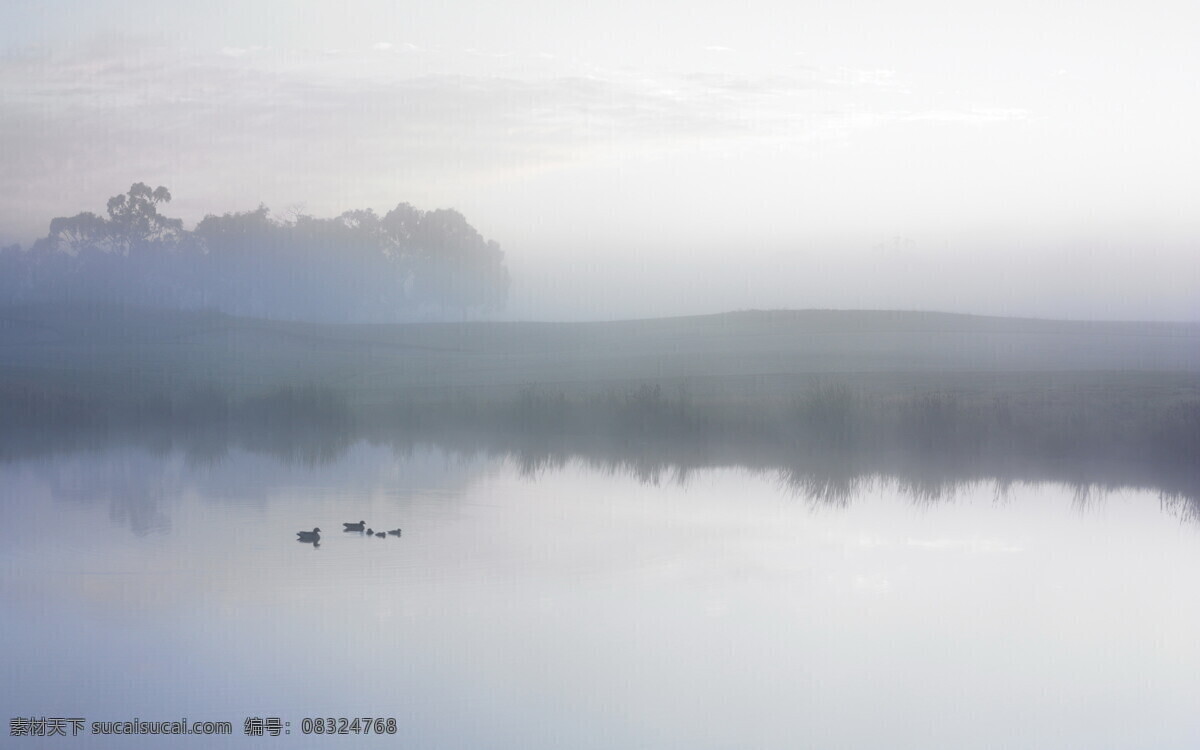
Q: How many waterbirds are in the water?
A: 5